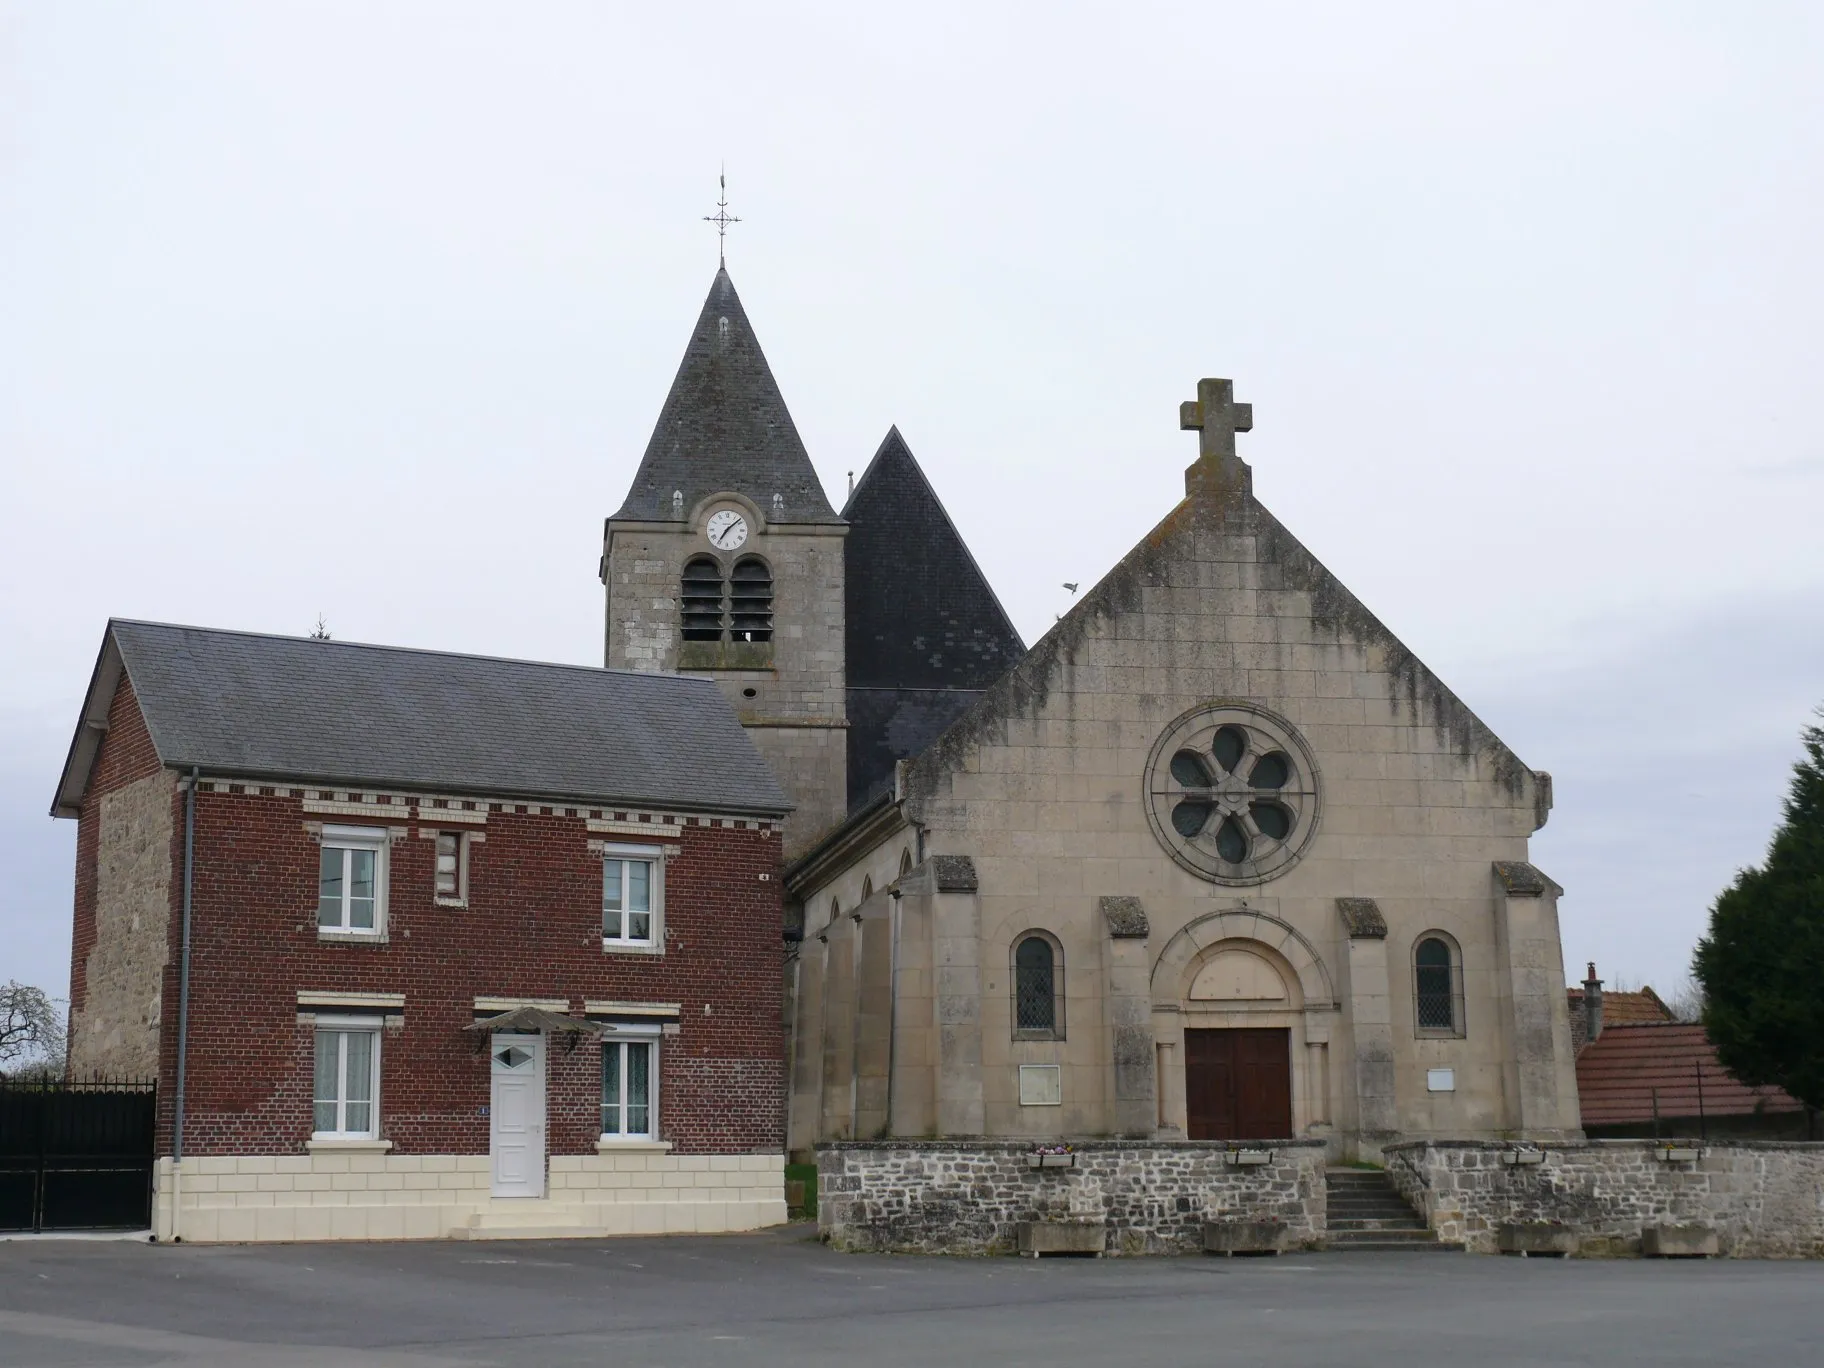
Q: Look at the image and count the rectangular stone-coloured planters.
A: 4